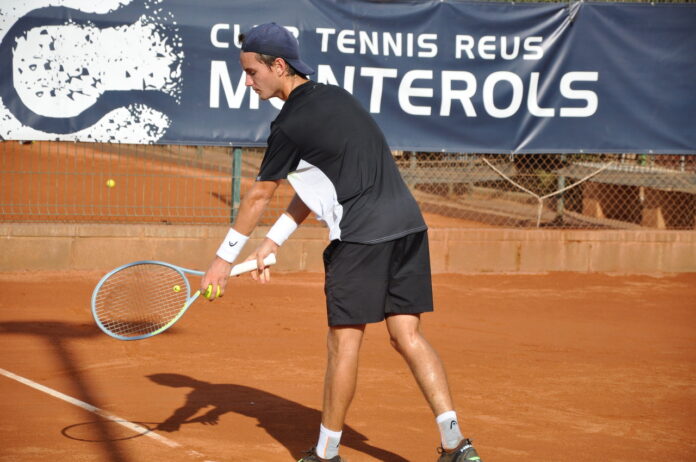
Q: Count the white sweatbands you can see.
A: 2